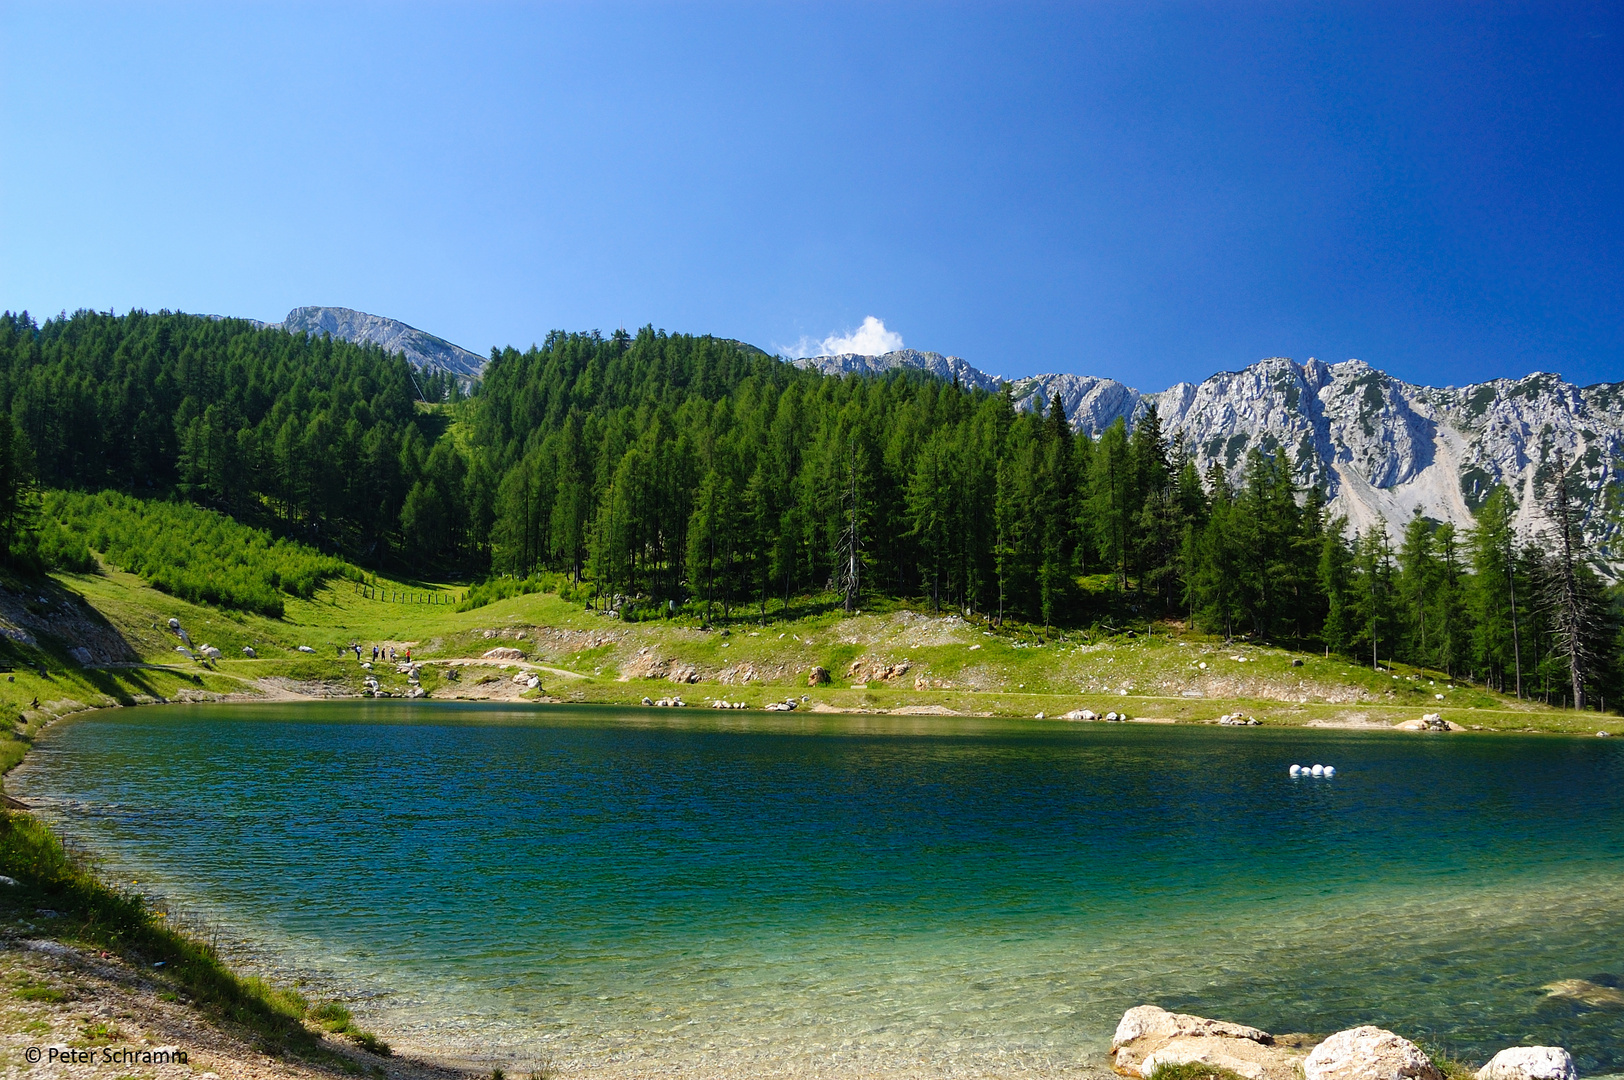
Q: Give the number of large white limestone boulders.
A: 3